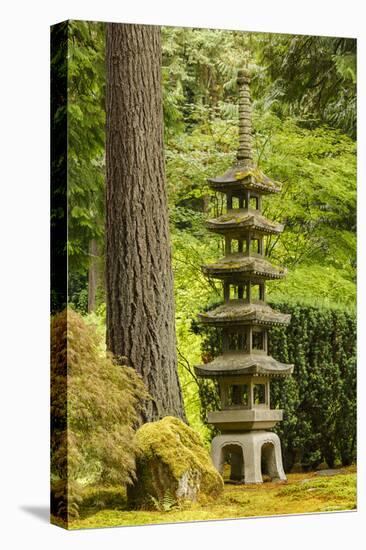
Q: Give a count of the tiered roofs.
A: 5